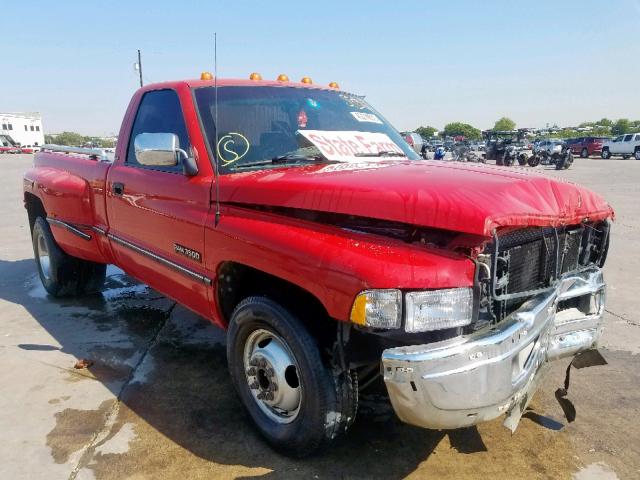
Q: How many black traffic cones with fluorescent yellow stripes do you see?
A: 0